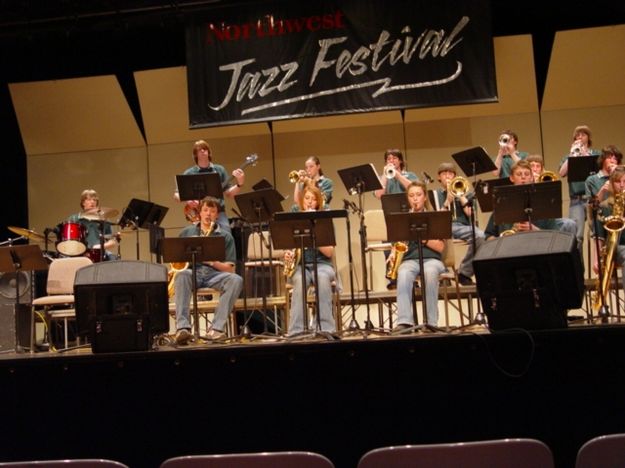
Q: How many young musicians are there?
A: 14